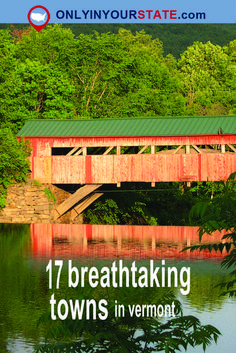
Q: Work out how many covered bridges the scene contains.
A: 1